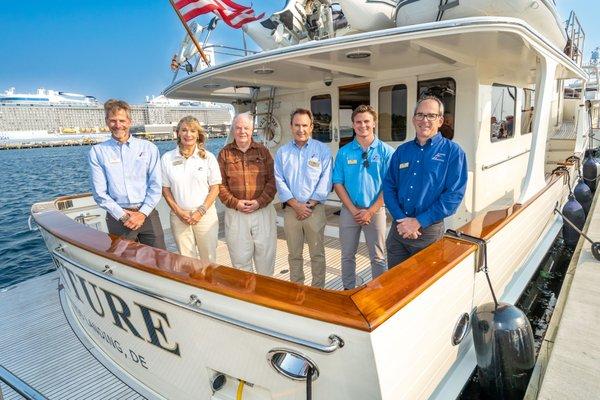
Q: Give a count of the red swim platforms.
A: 0